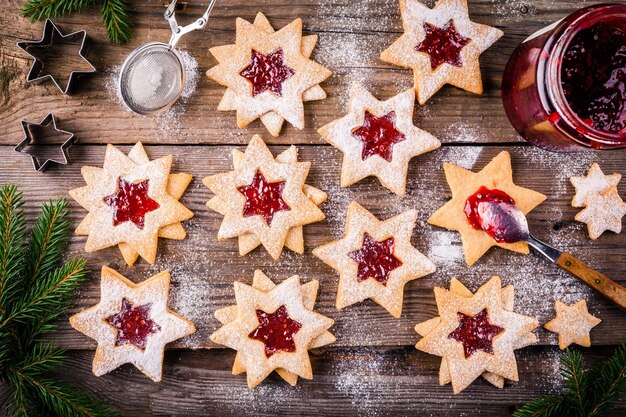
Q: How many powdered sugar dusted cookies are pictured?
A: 12